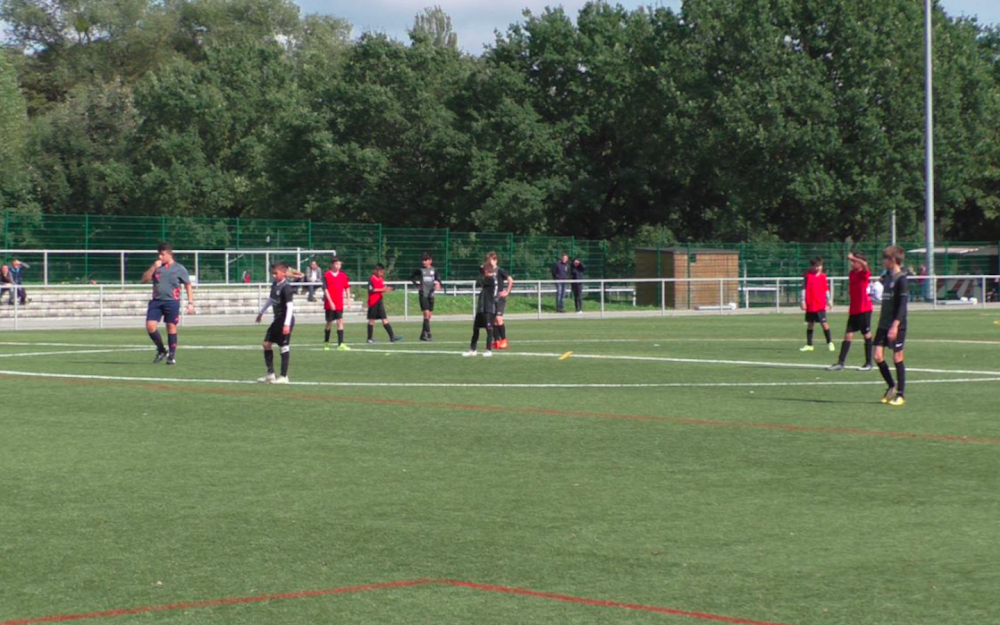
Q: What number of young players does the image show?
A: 9